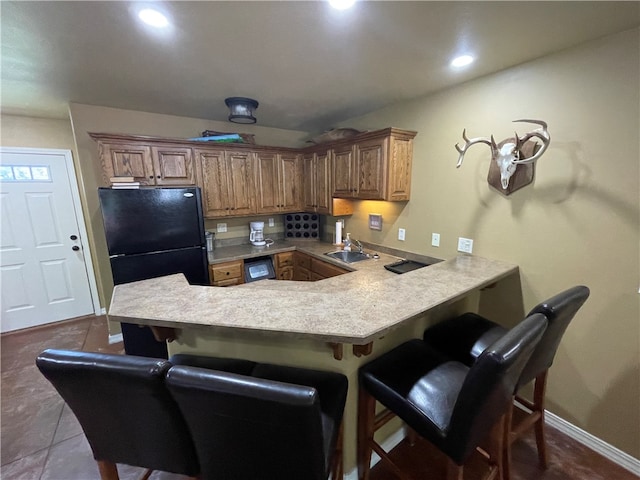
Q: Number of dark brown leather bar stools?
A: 4